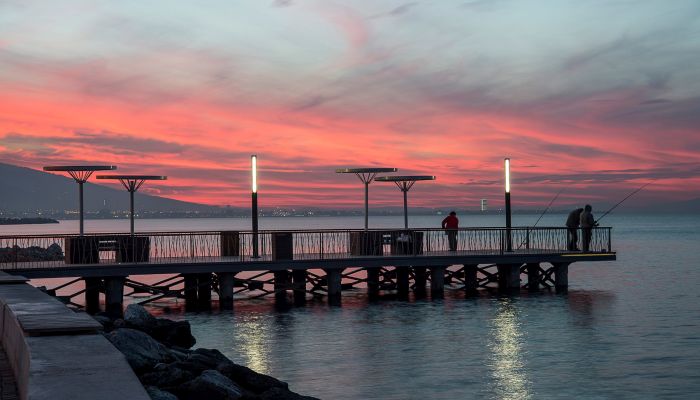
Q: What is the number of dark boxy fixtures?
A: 6